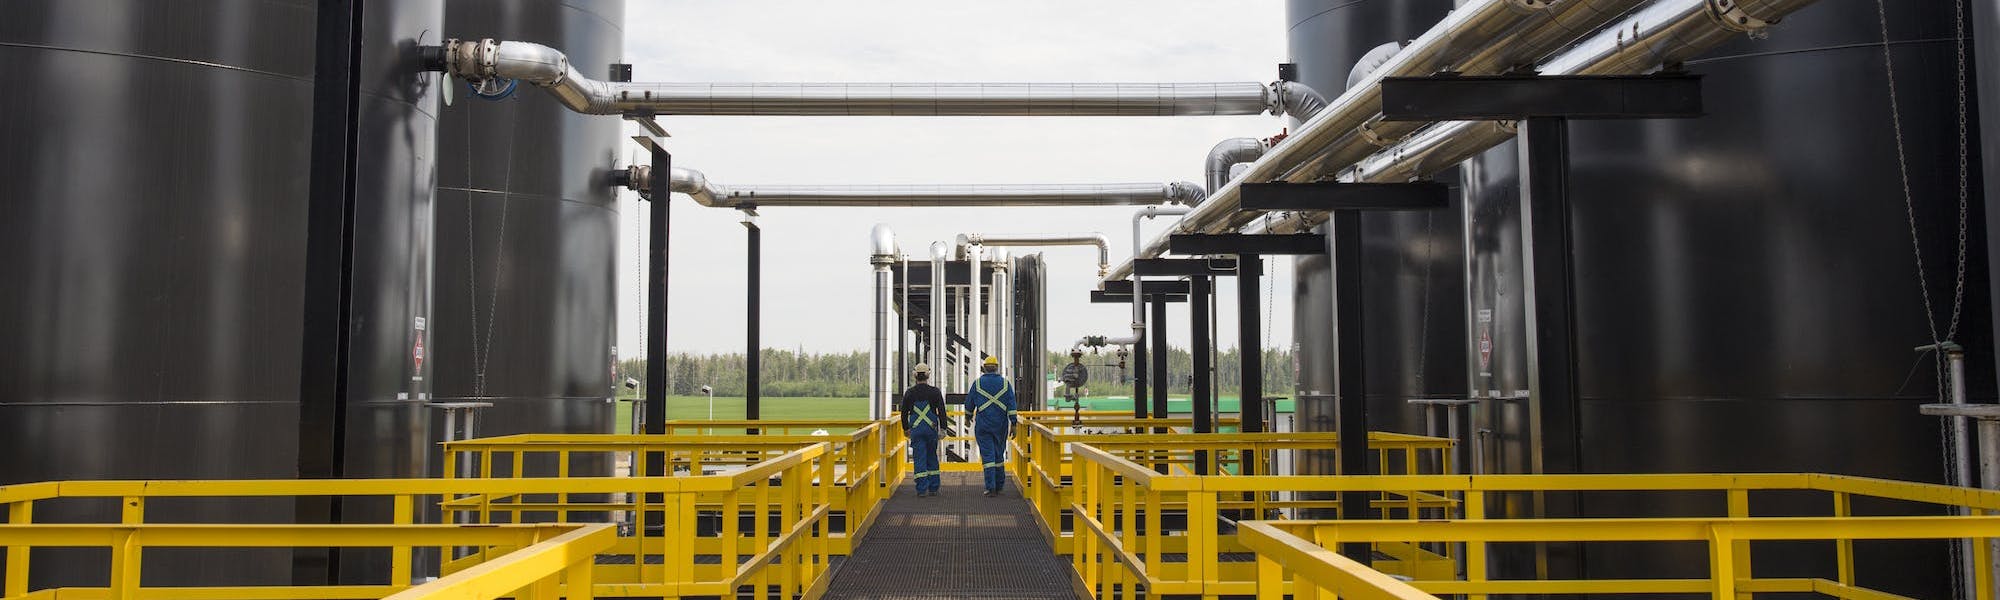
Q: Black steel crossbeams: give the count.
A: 6